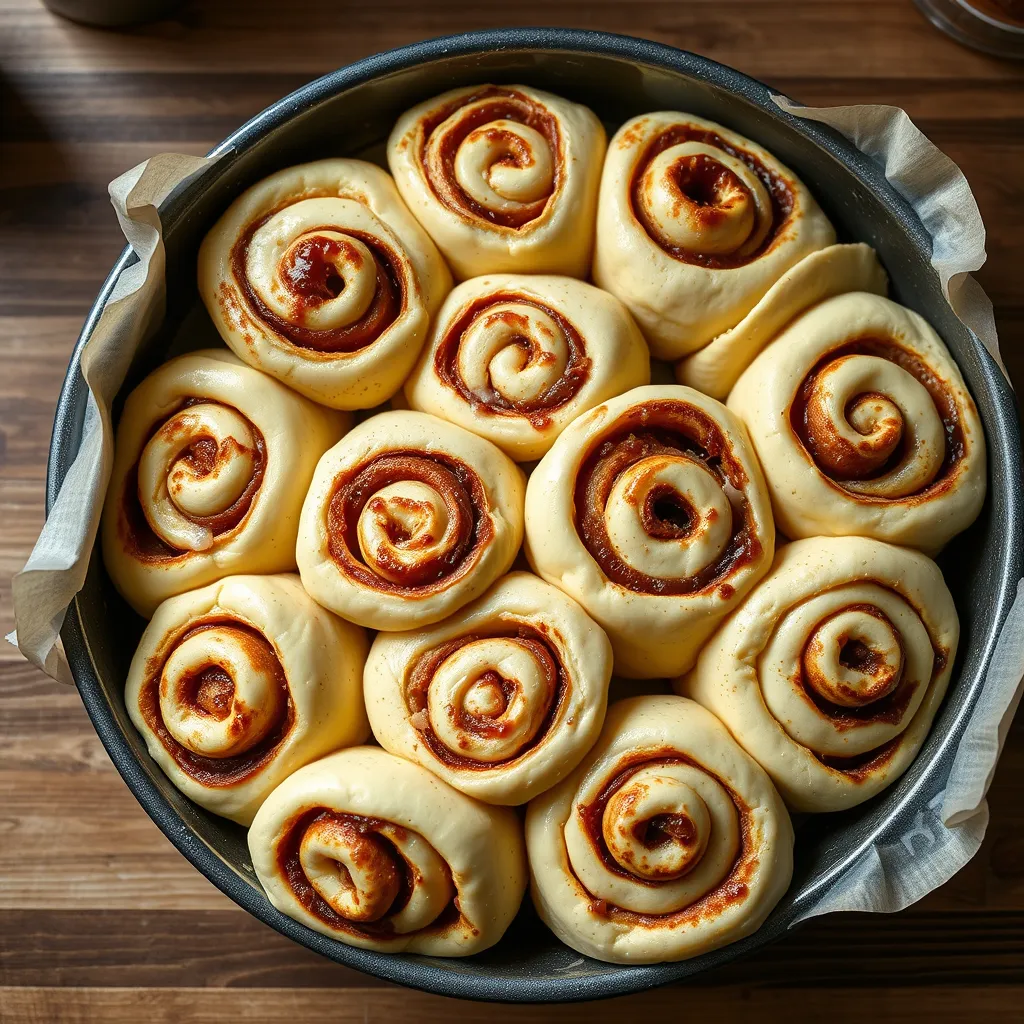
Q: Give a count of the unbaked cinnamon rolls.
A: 13